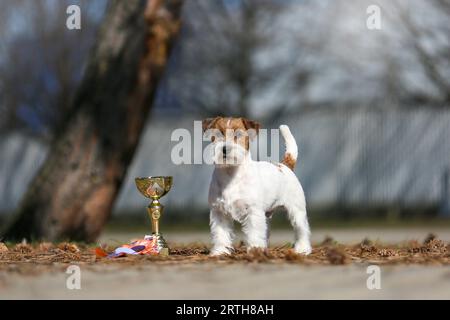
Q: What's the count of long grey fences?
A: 1